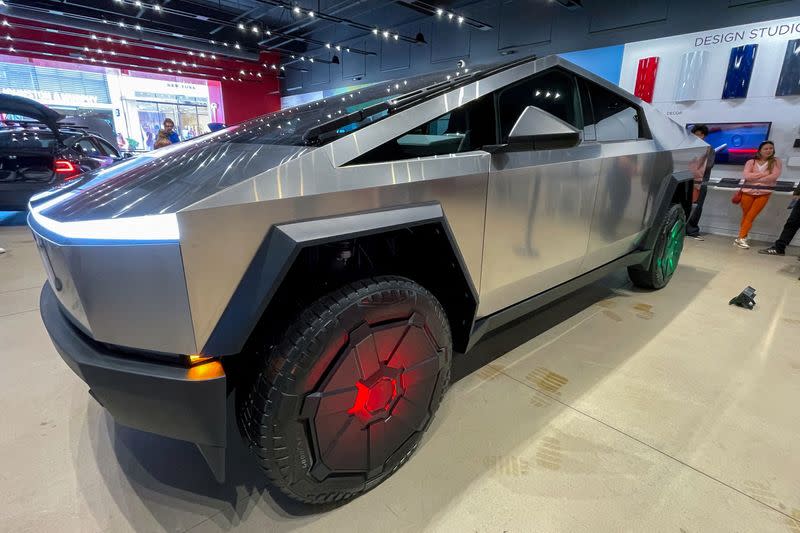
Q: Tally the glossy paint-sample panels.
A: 4